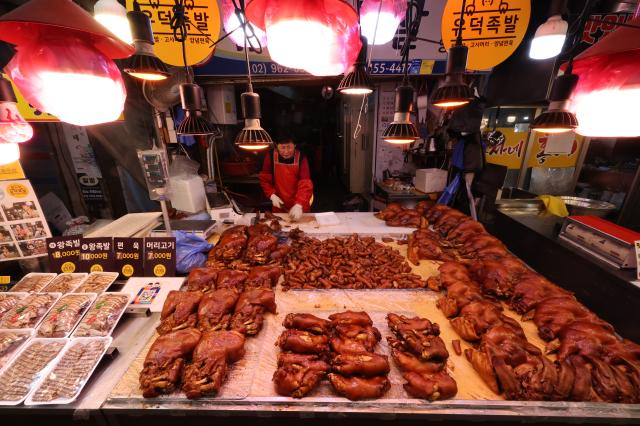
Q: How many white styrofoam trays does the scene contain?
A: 10